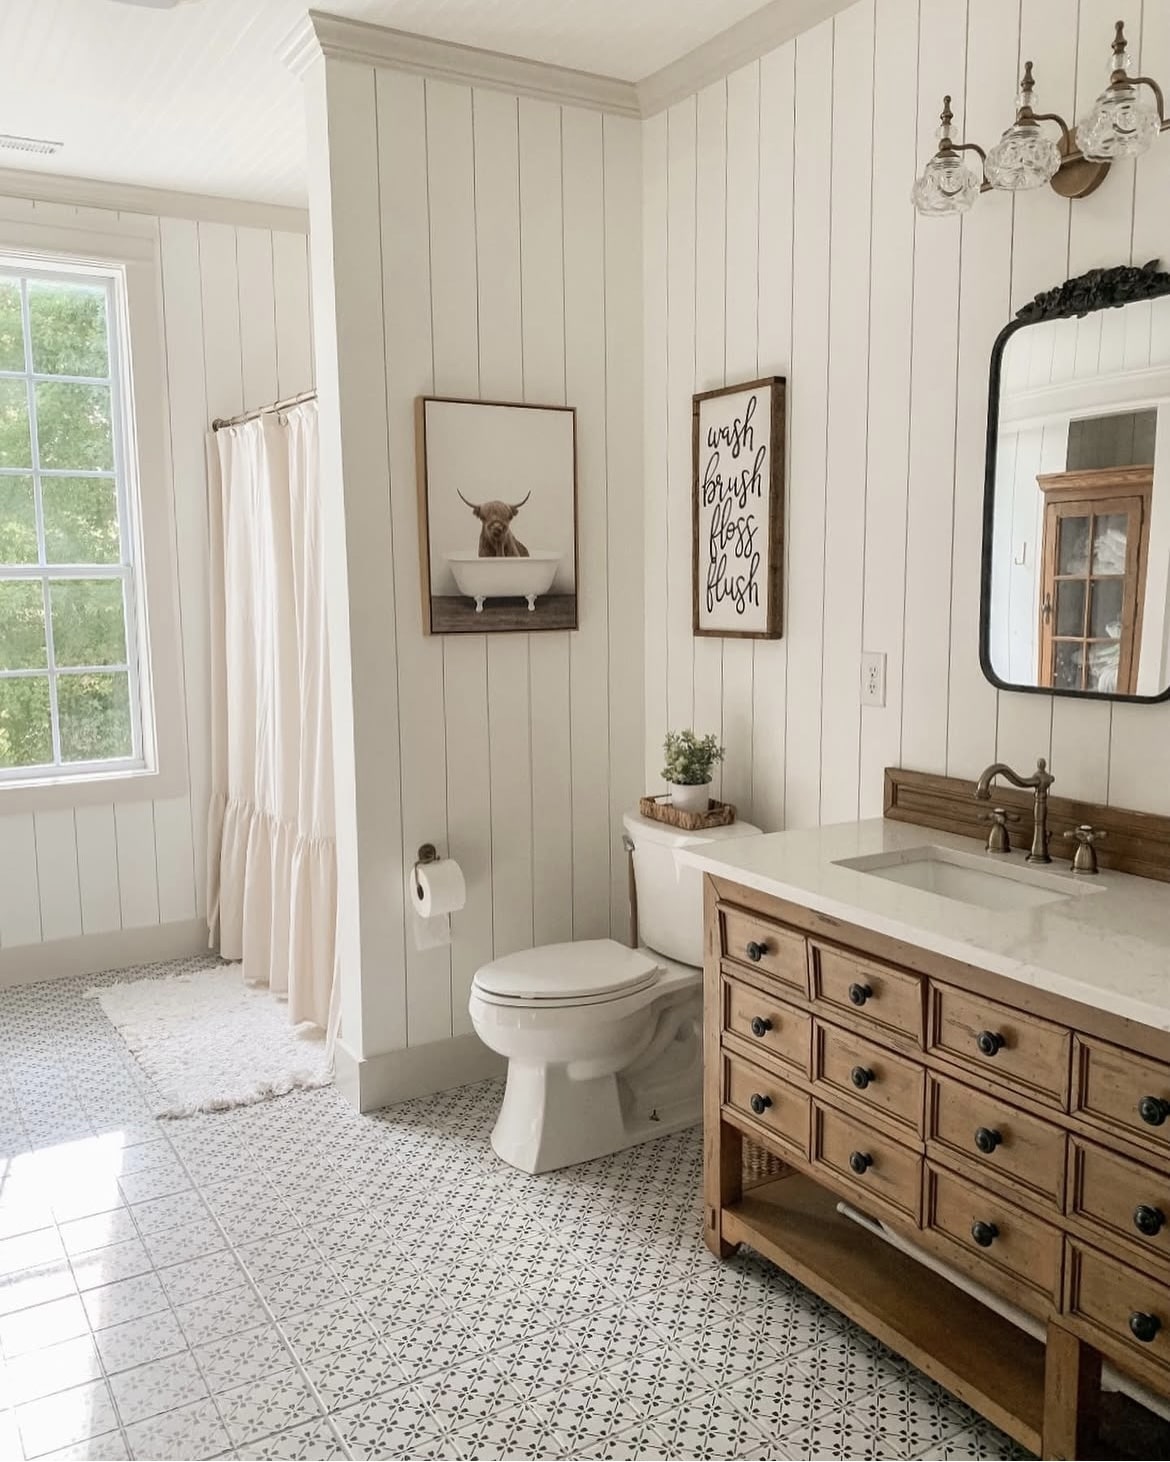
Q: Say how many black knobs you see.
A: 12